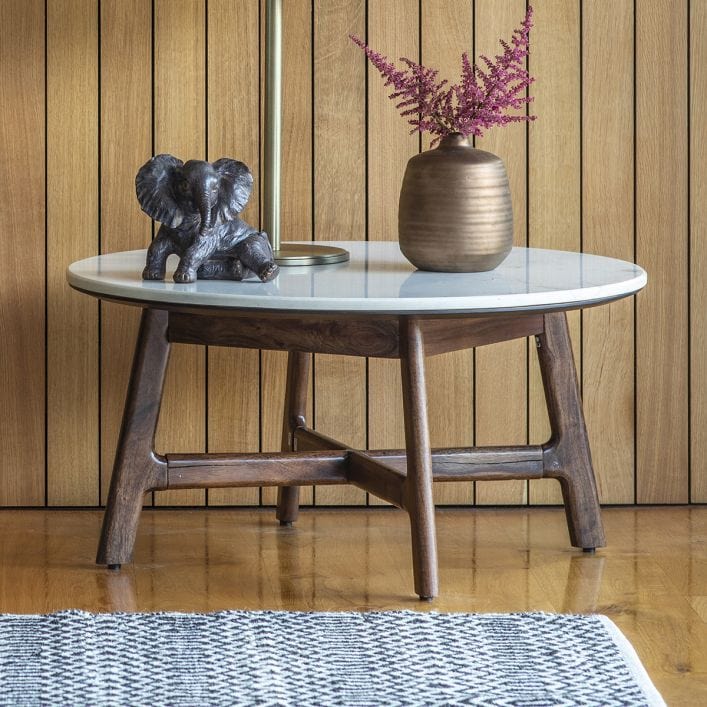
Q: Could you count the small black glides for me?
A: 4